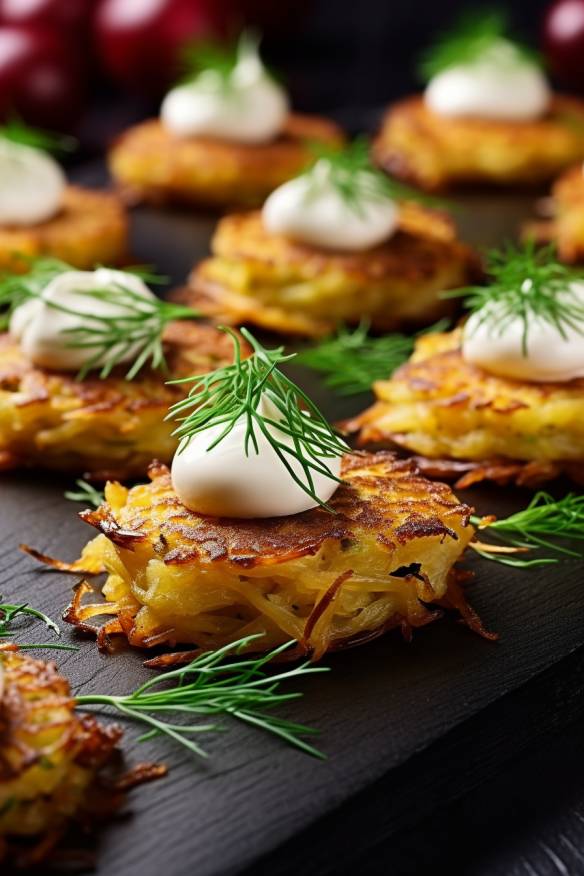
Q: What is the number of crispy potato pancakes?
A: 9